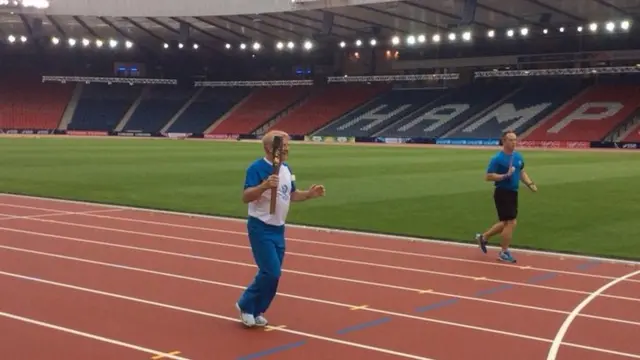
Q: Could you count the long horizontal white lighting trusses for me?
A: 4